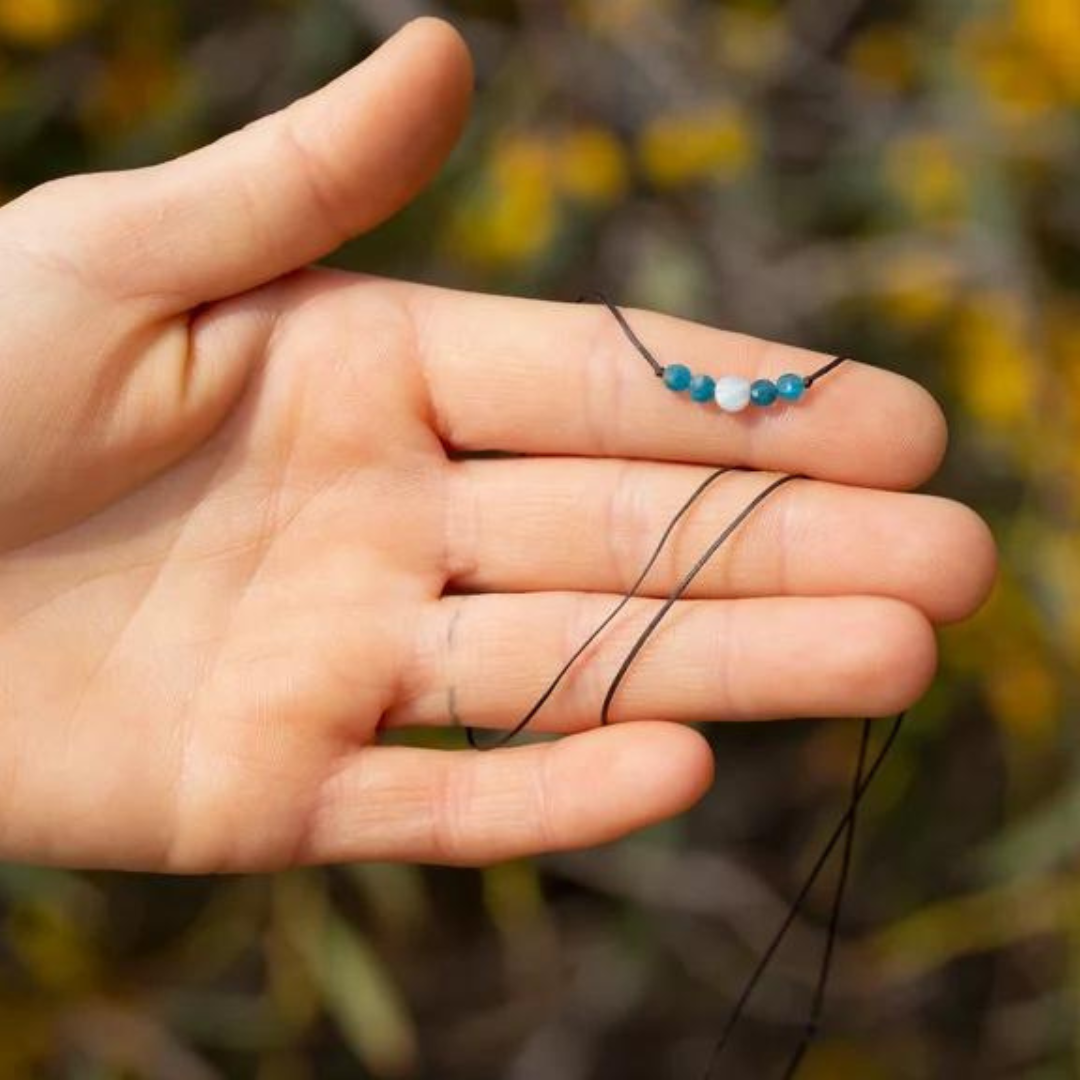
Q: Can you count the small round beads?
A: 5